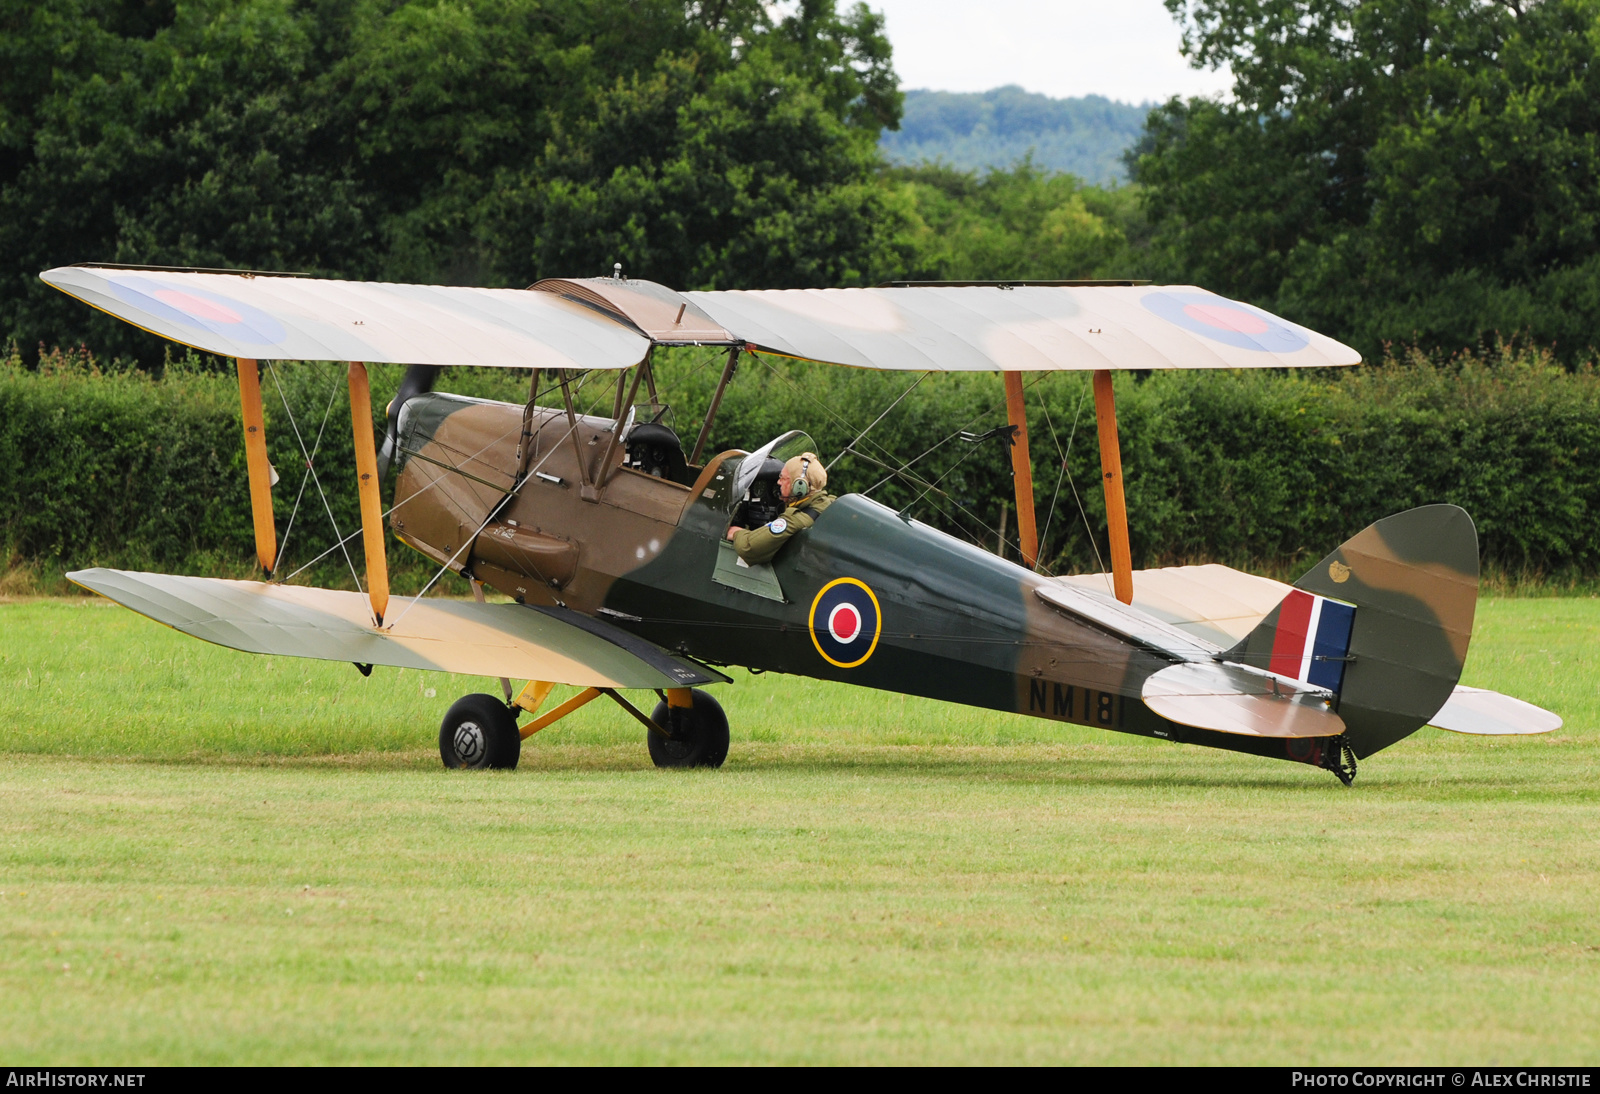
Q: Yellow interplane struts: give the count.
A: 4